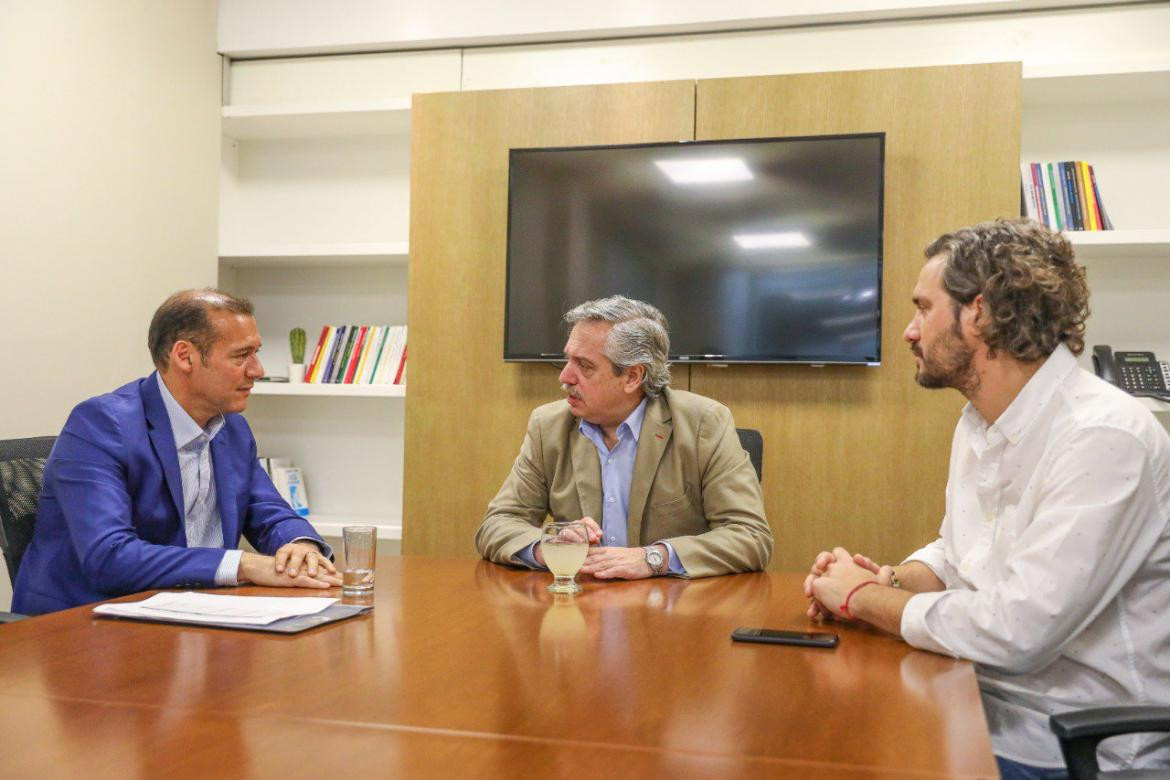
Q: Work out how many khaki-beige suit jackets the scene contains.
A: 1